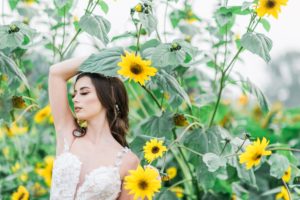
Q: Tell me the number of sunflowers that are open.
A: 5